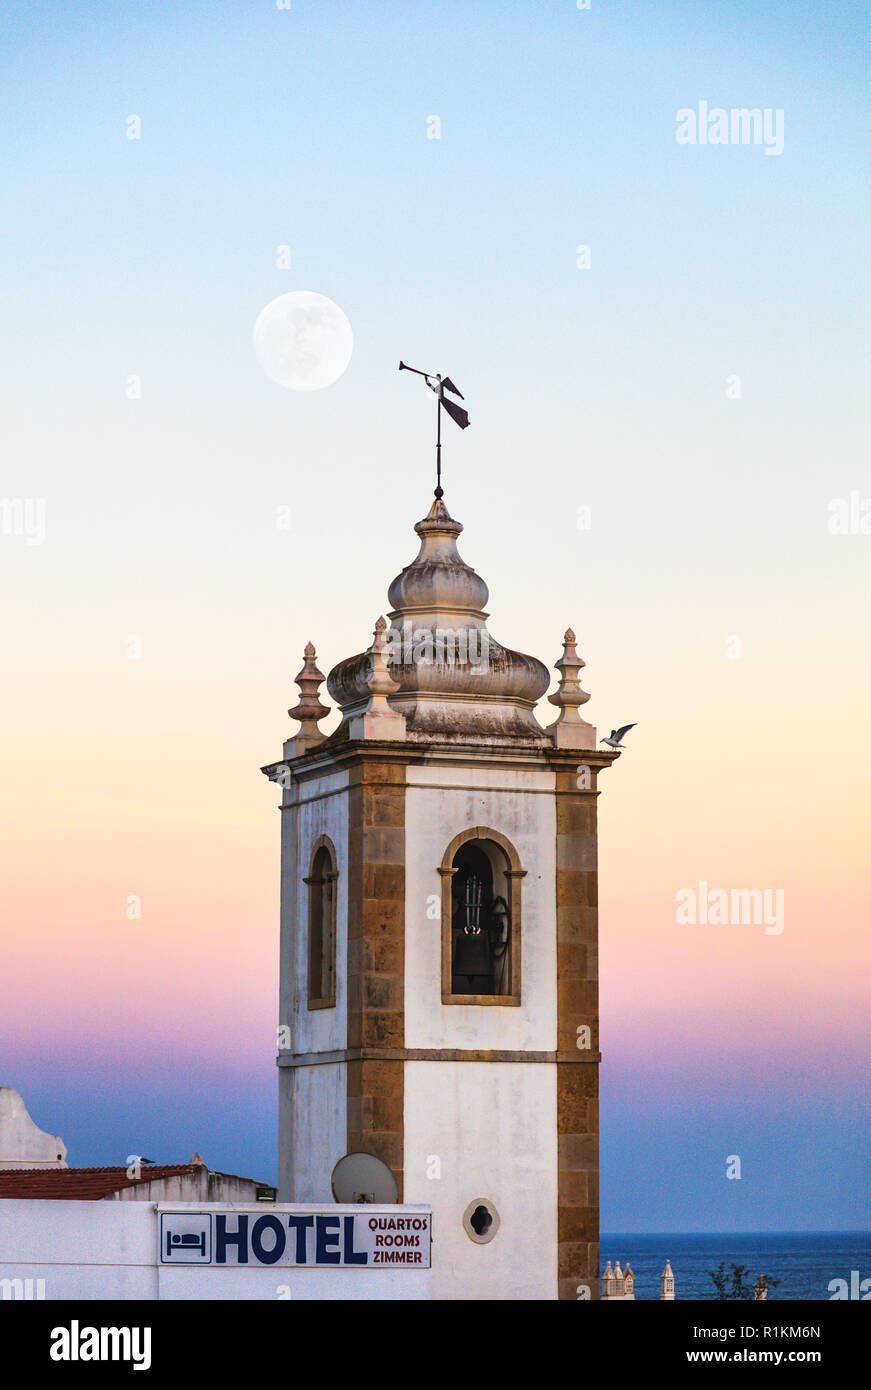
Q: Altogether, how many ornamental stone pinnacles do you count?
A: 3